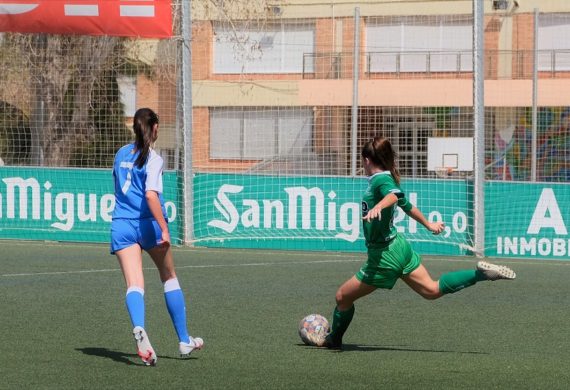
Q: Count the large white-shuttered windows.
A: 4